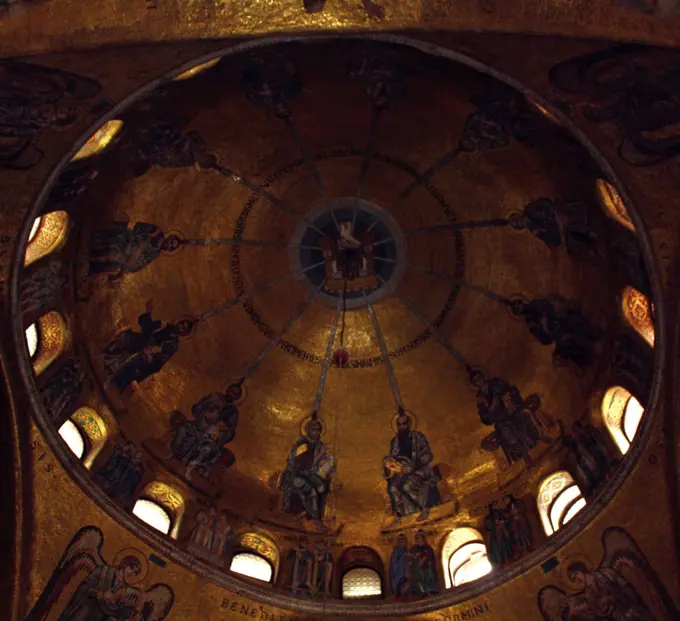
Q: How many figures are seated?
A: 12